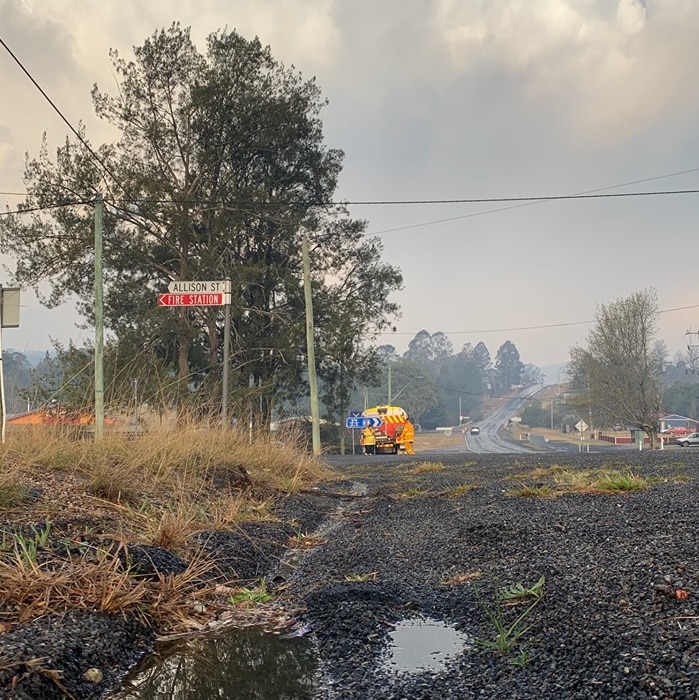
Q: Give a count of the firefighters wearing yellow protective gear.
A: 2